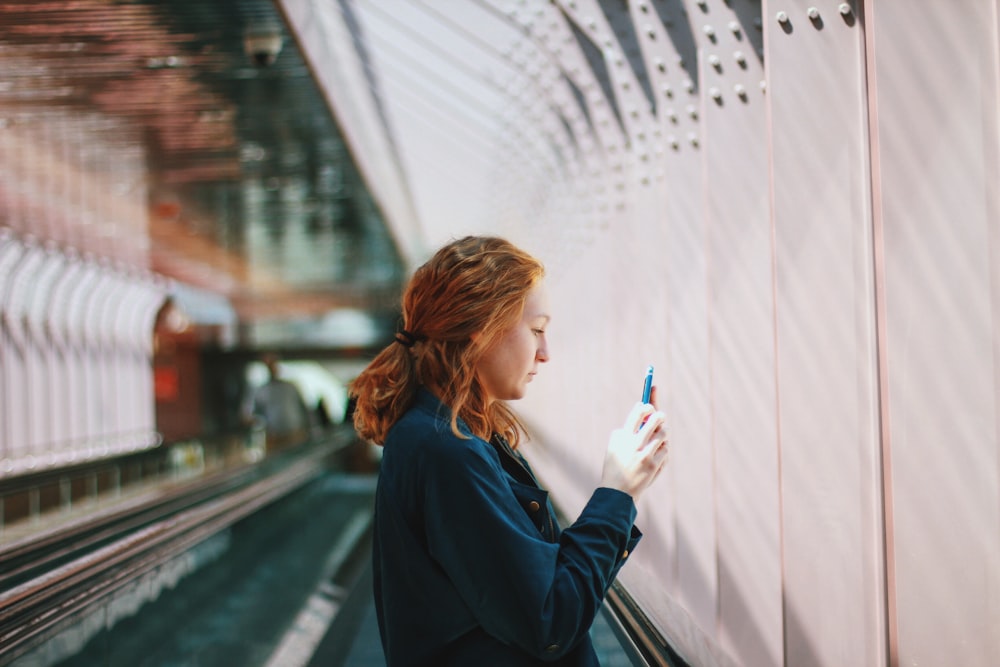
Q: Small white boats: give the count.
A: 0